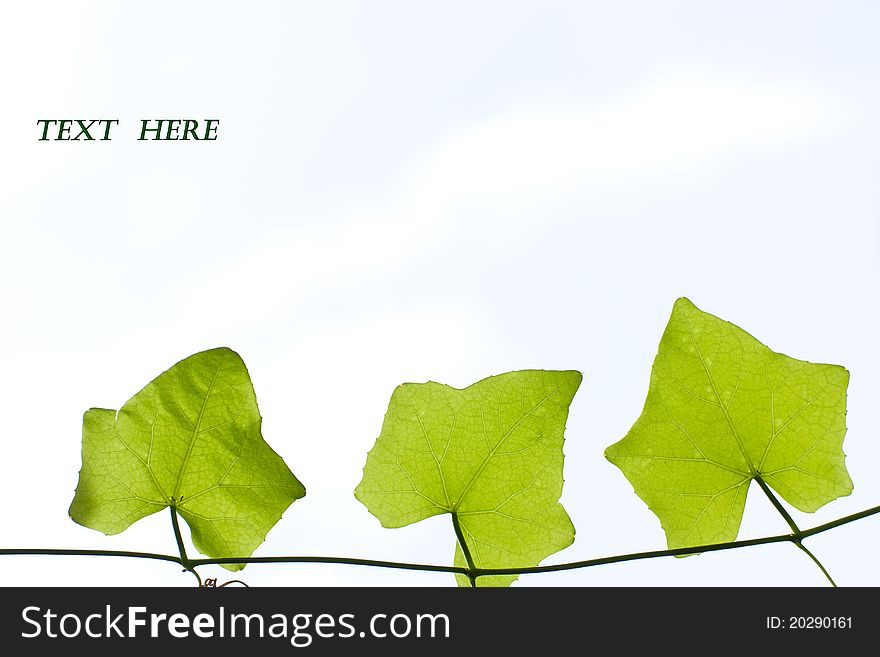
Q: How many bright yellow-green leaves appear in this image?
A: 3